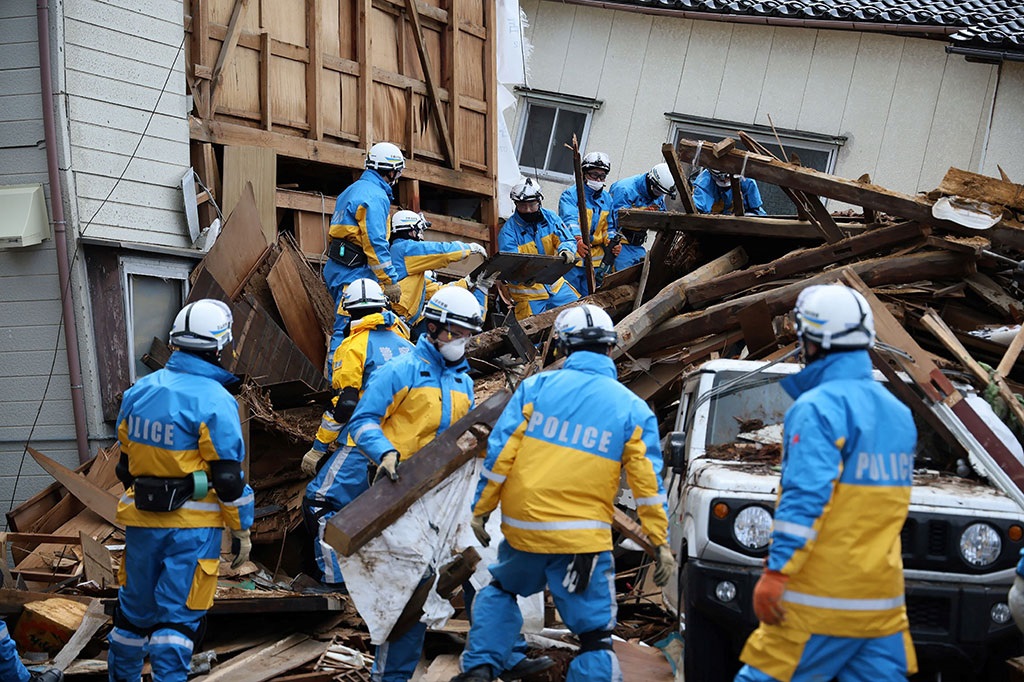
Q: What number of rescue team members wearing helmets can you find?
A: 11